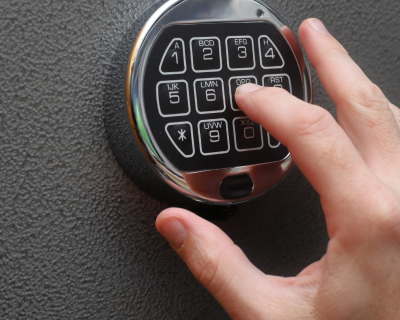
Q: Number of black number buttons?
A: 10